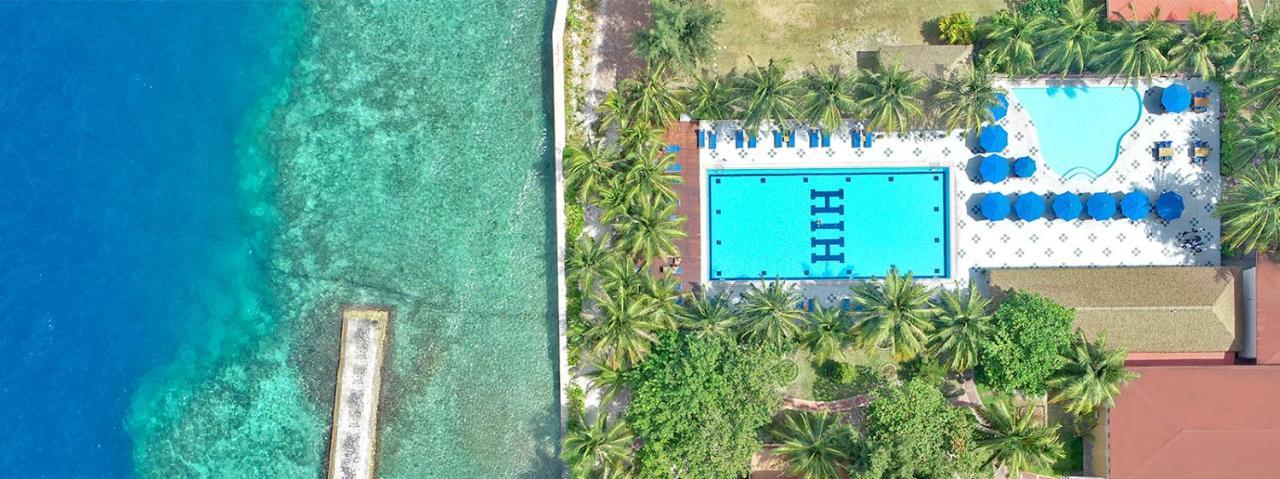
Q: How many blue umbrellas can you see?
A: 11